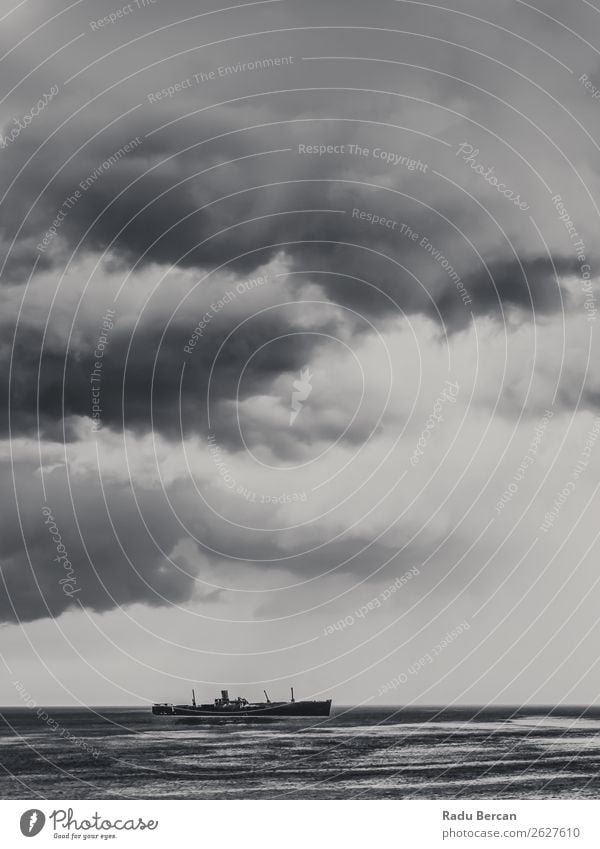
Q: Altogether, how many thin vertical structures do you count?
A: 3